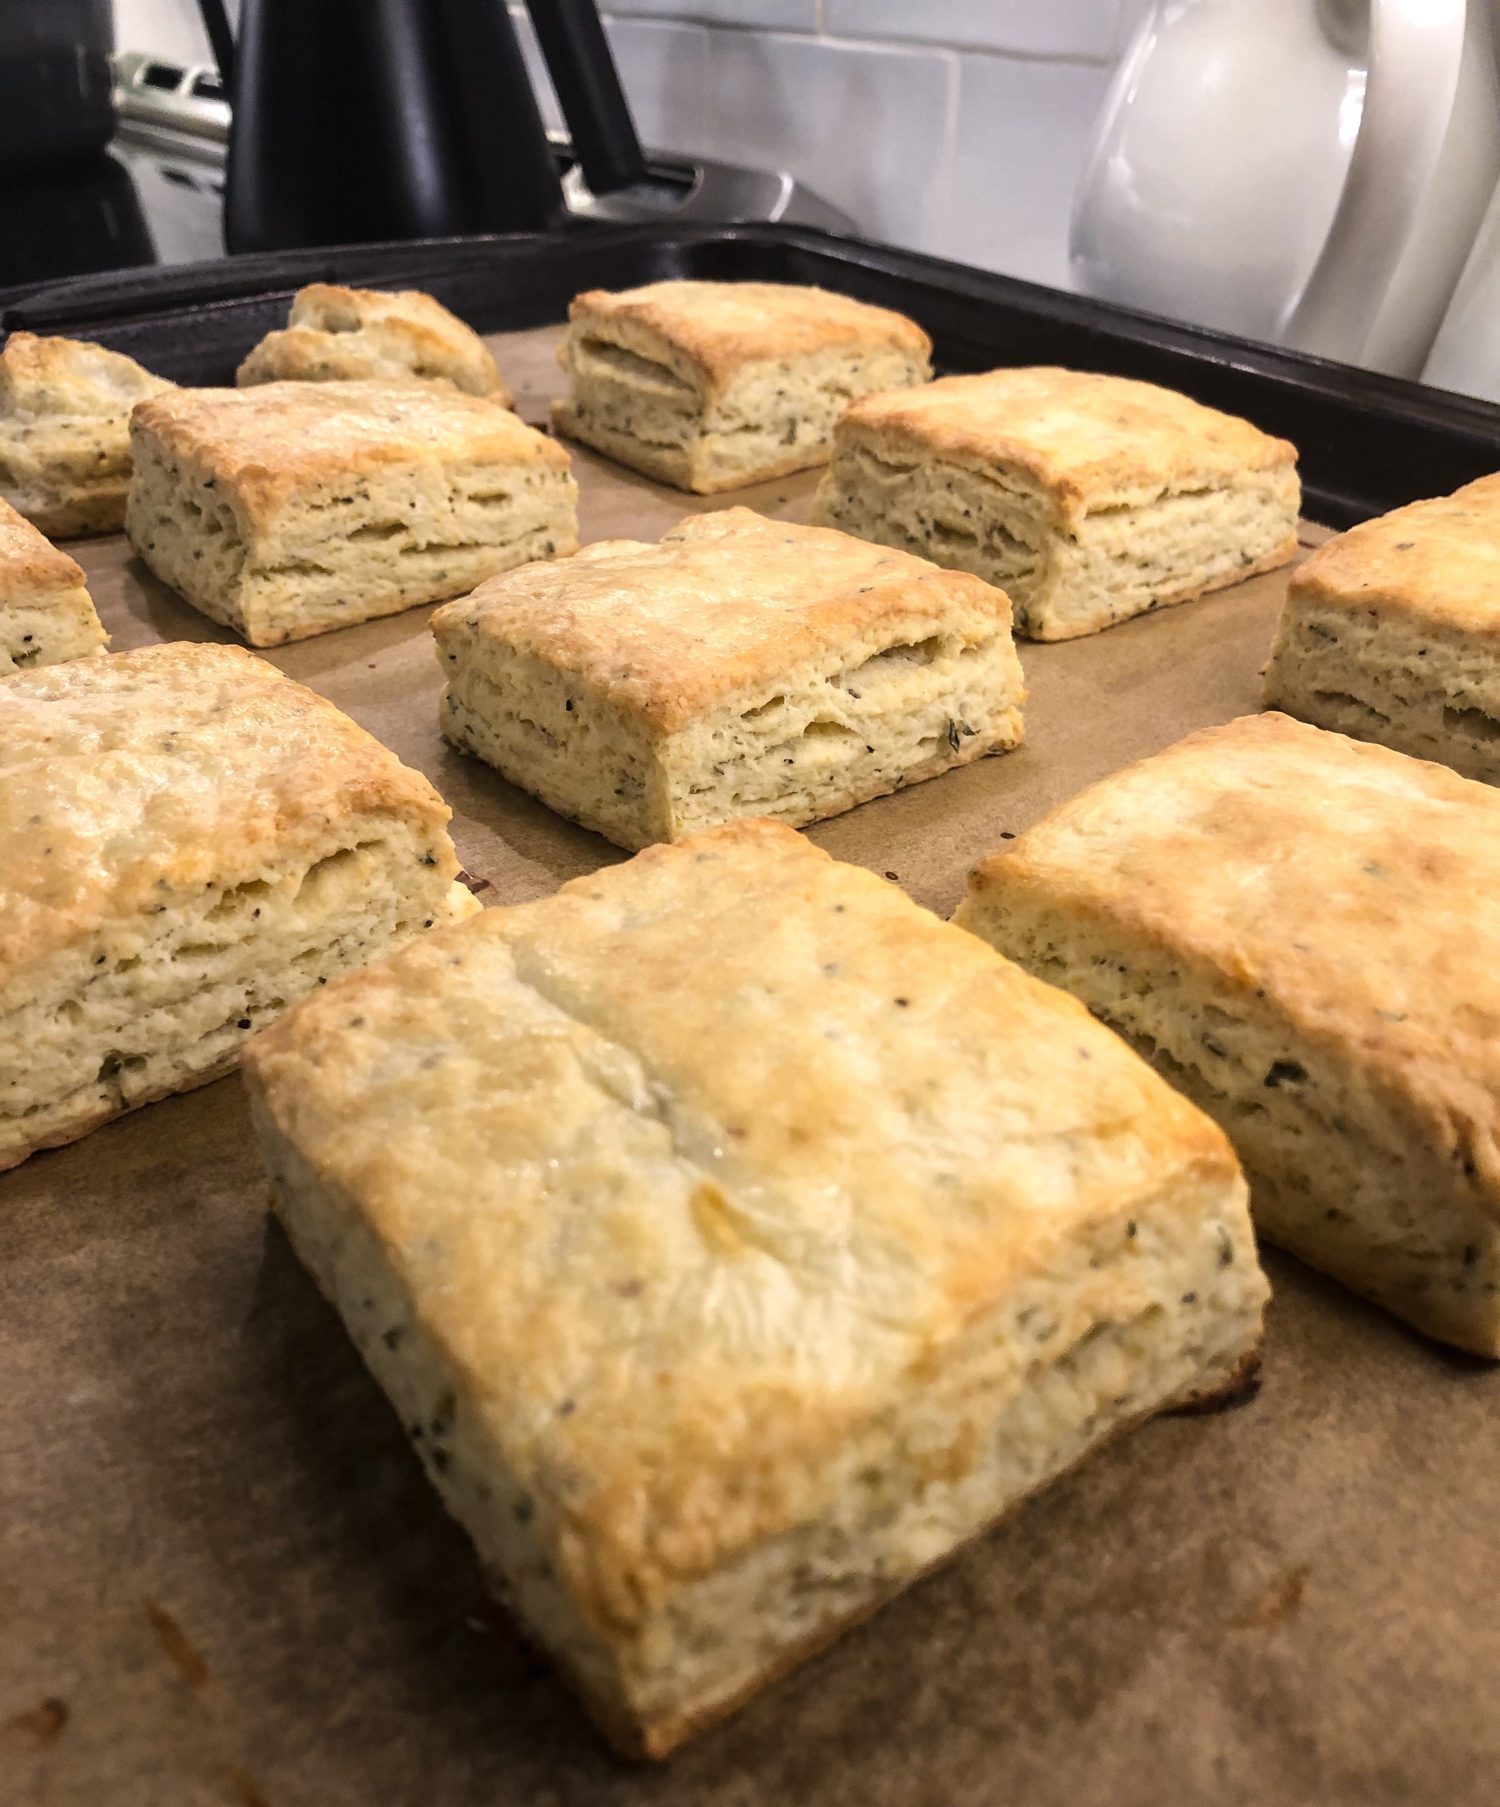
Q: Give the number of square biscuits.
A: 9